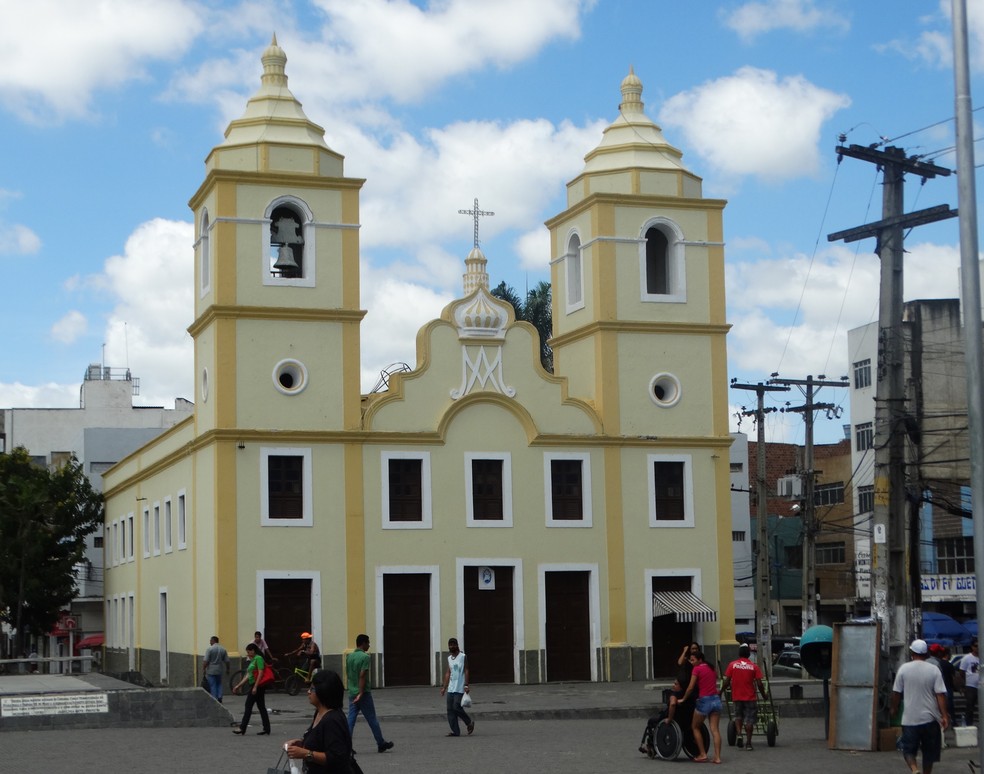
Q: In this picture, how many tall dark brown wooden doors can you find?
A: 5